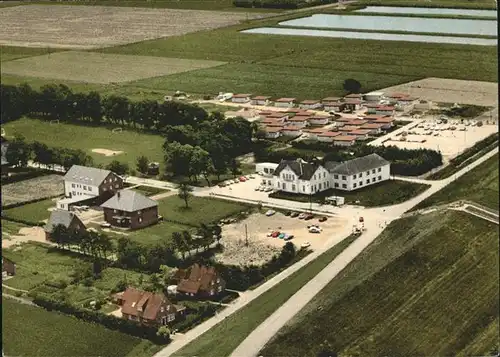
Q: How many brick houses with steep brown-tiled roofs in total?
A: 2